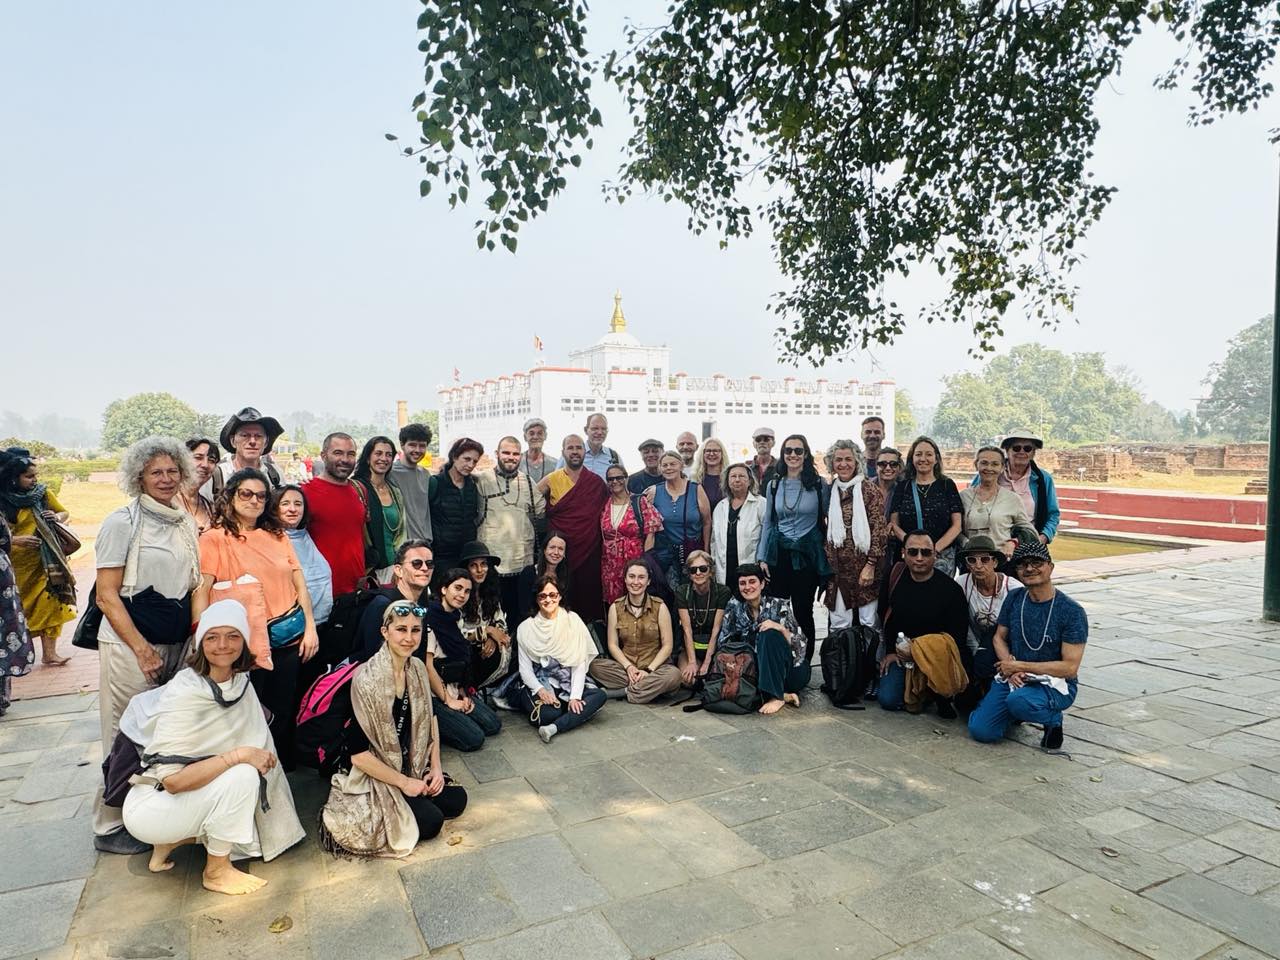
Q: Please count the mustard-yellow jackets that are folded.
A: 1